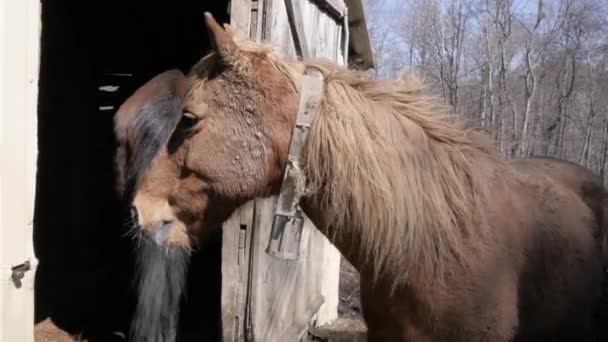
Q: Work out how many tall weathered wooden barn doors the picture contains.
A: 1